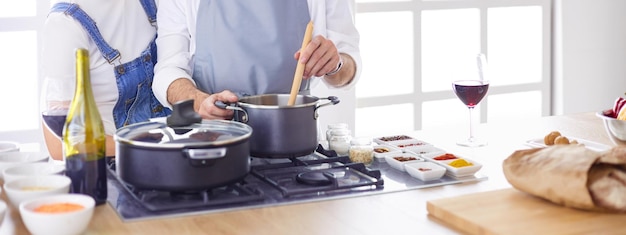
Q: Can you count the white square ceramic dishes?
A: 8